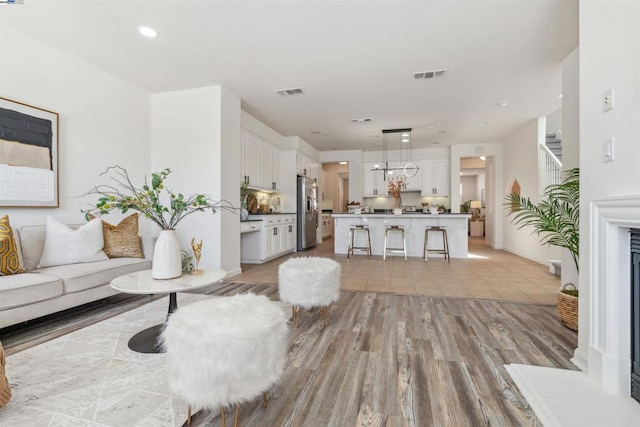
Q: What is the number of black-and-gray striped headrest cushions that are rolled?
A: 0